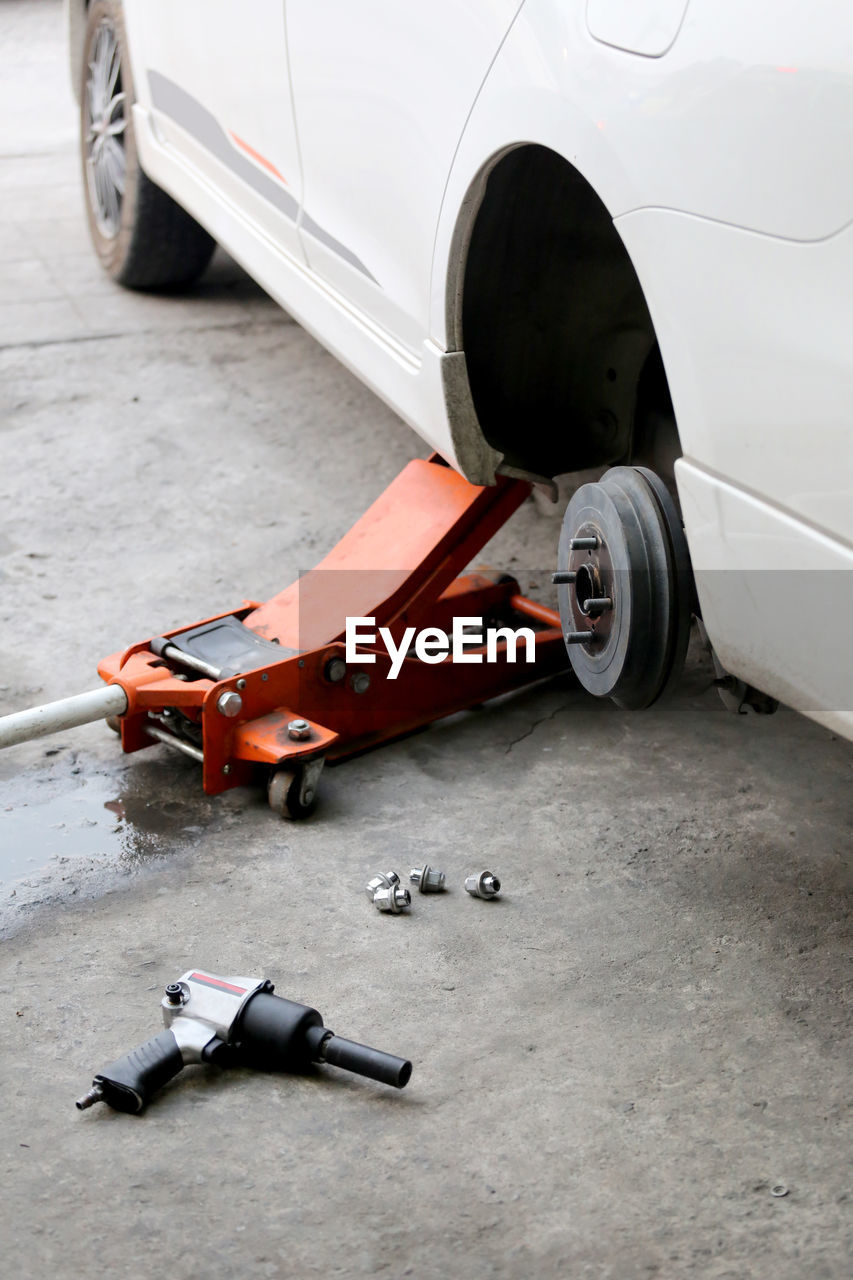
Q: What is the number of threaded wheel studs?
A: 4